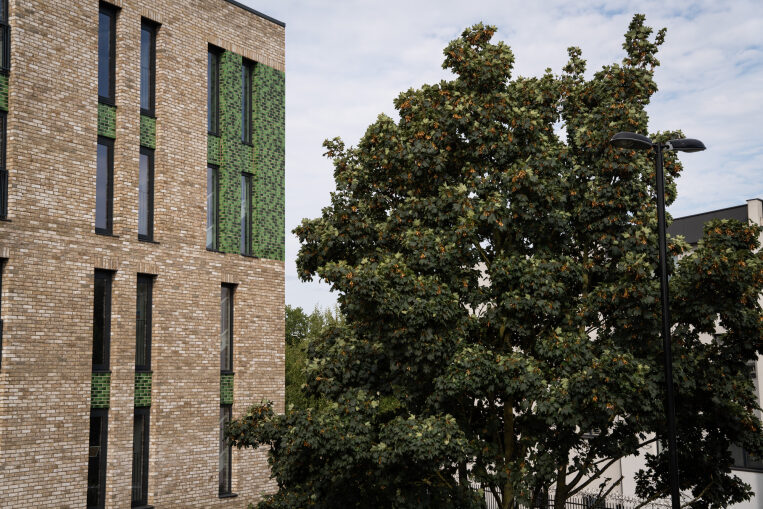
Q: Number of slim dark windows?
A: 14